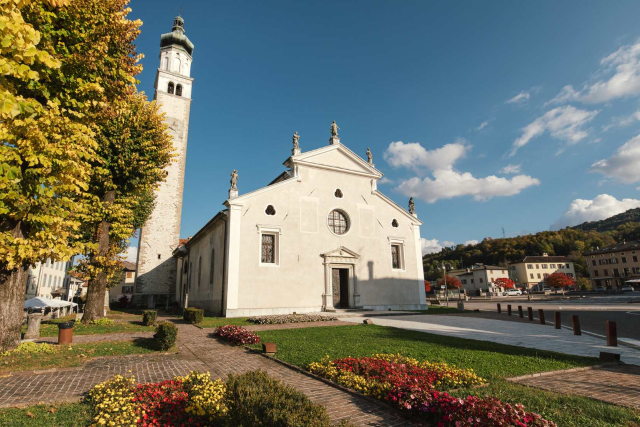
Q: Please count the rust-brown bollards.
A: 8